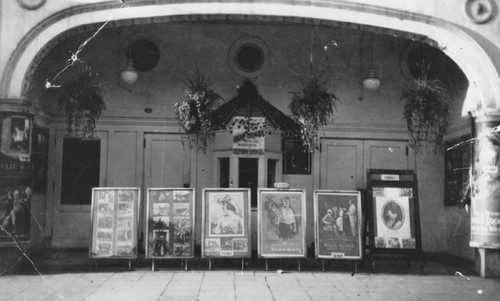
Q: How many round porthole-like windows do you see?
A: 3